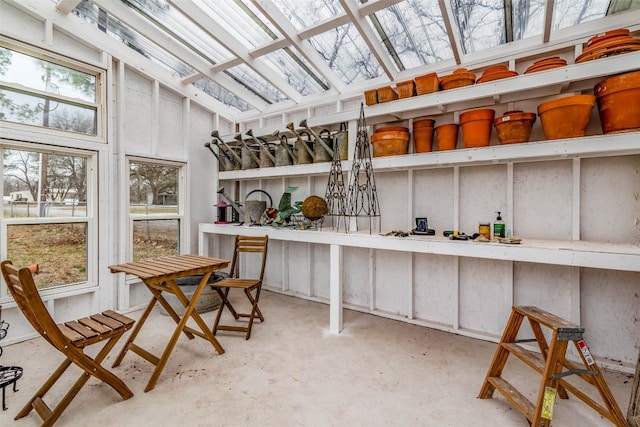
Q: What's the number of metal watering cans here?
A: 9